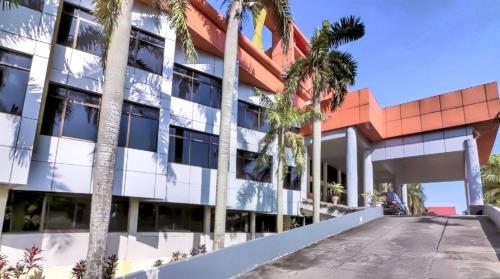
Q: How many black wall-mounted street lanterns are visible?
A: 0